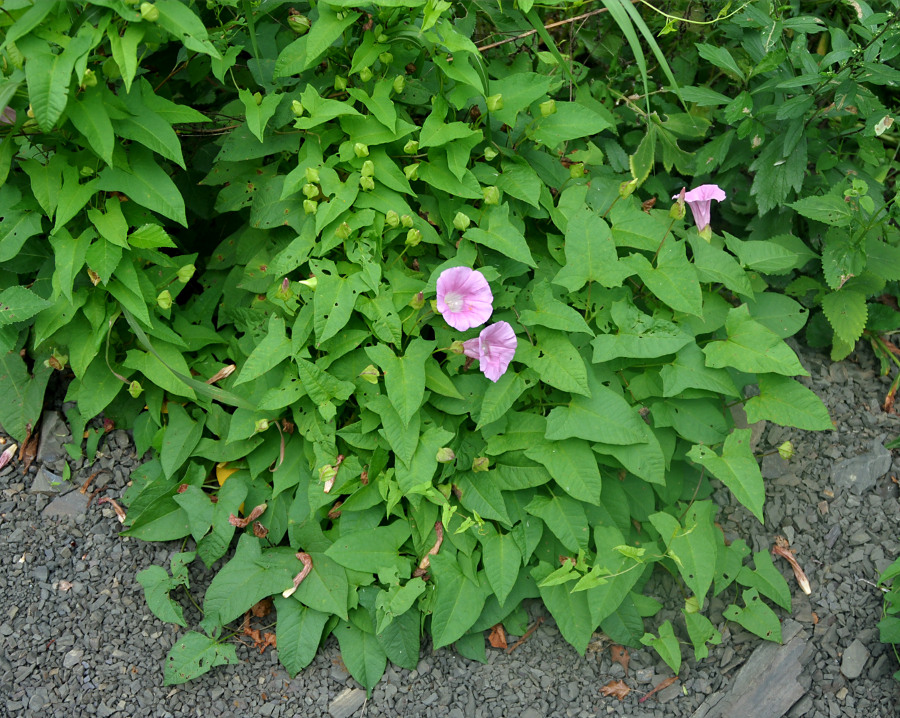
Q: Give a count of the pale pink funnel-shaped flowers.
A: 3